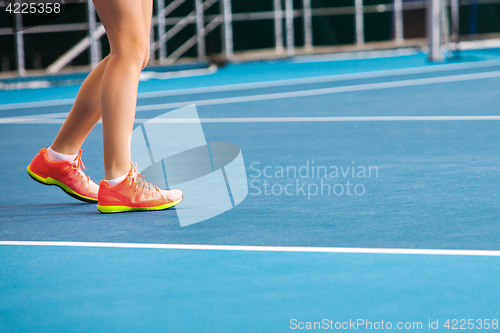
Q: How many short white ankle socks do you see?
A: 2